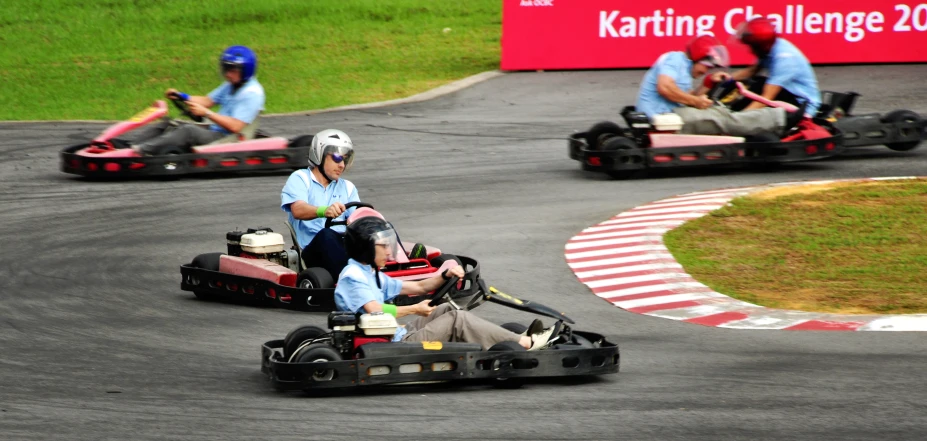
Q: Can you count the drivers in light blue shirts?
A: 5